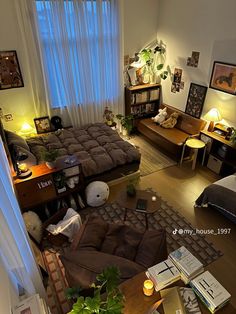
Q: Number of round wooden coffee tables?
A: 1